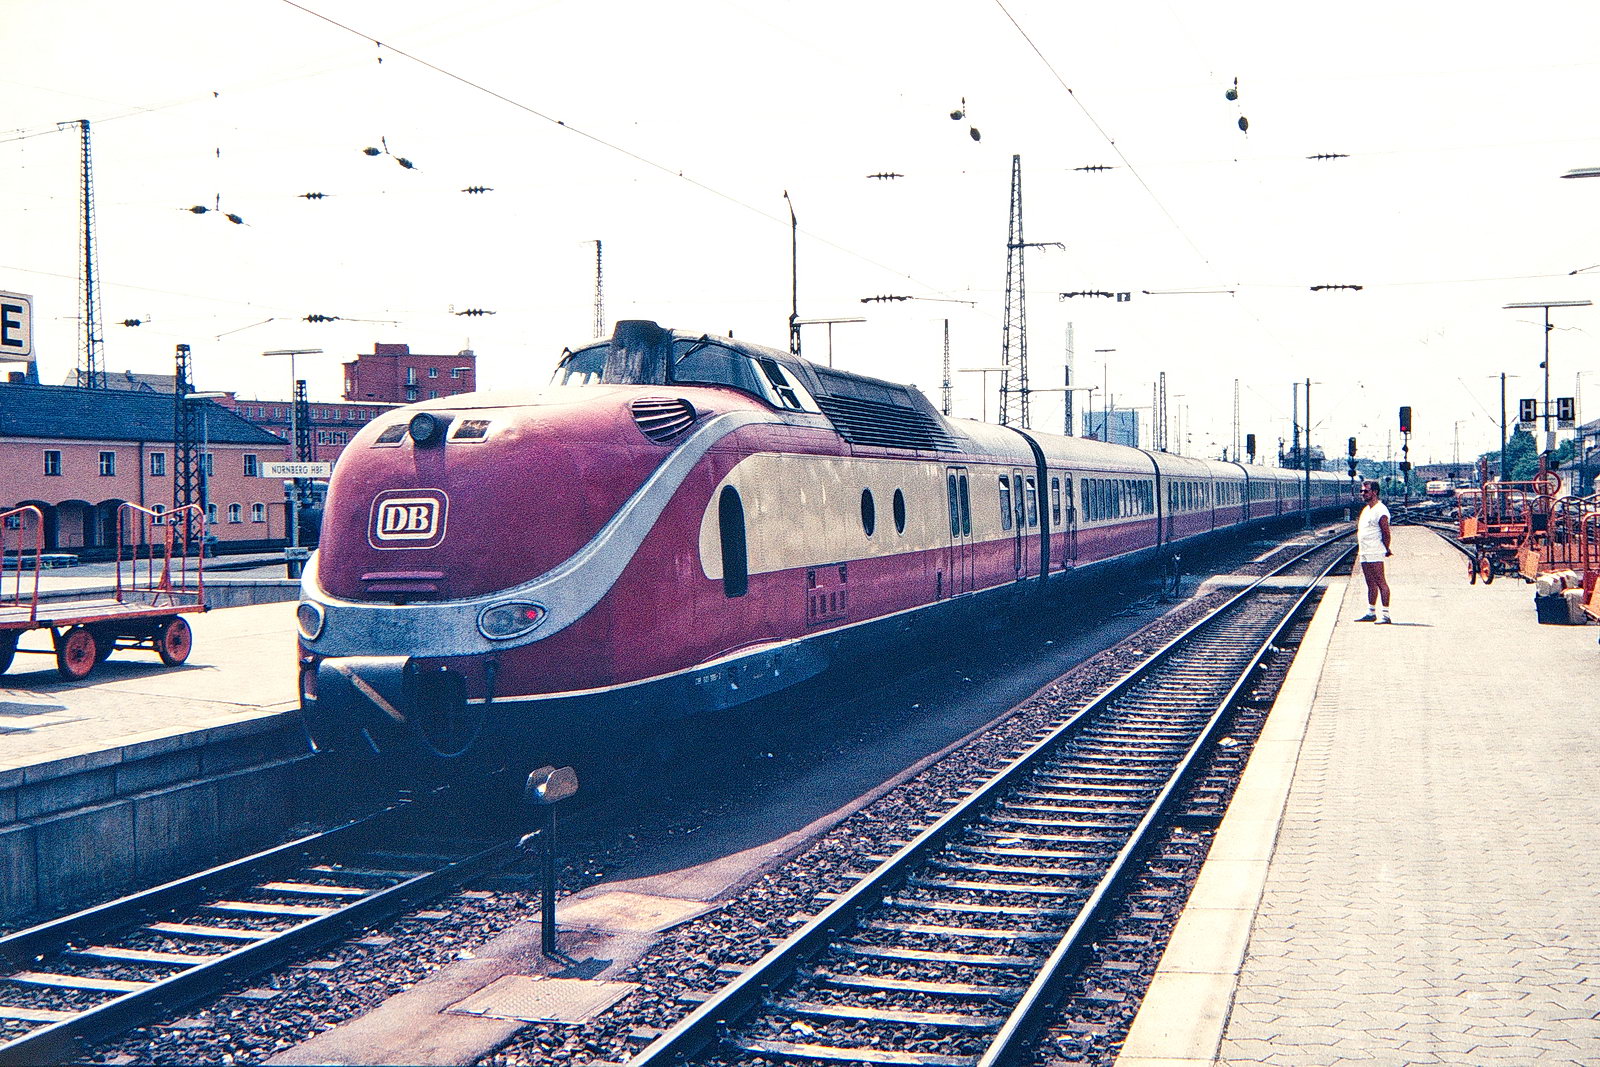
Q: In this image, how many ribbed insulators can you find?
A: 11